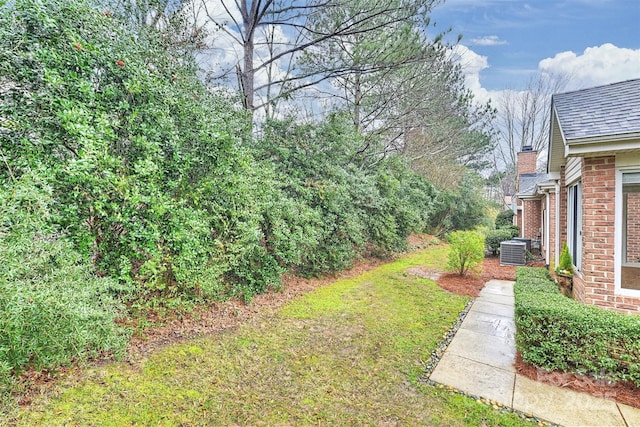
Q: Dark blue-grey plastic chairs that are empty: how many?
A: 0